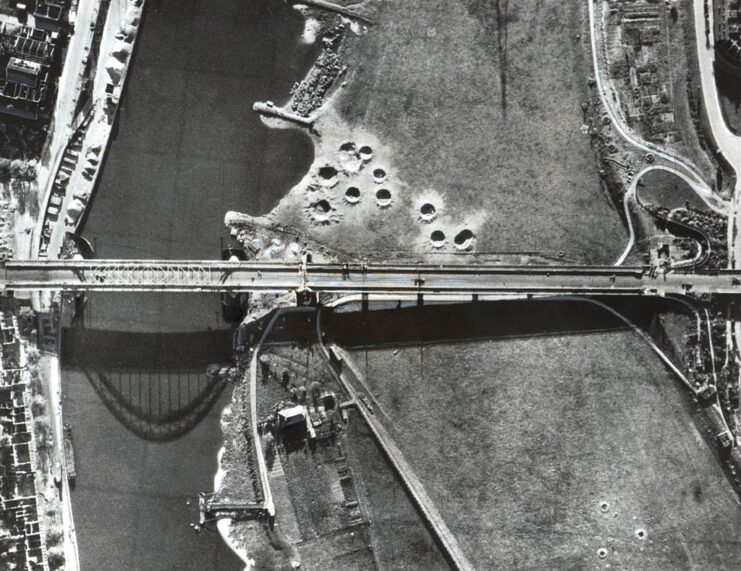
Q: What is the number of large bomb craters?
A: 10